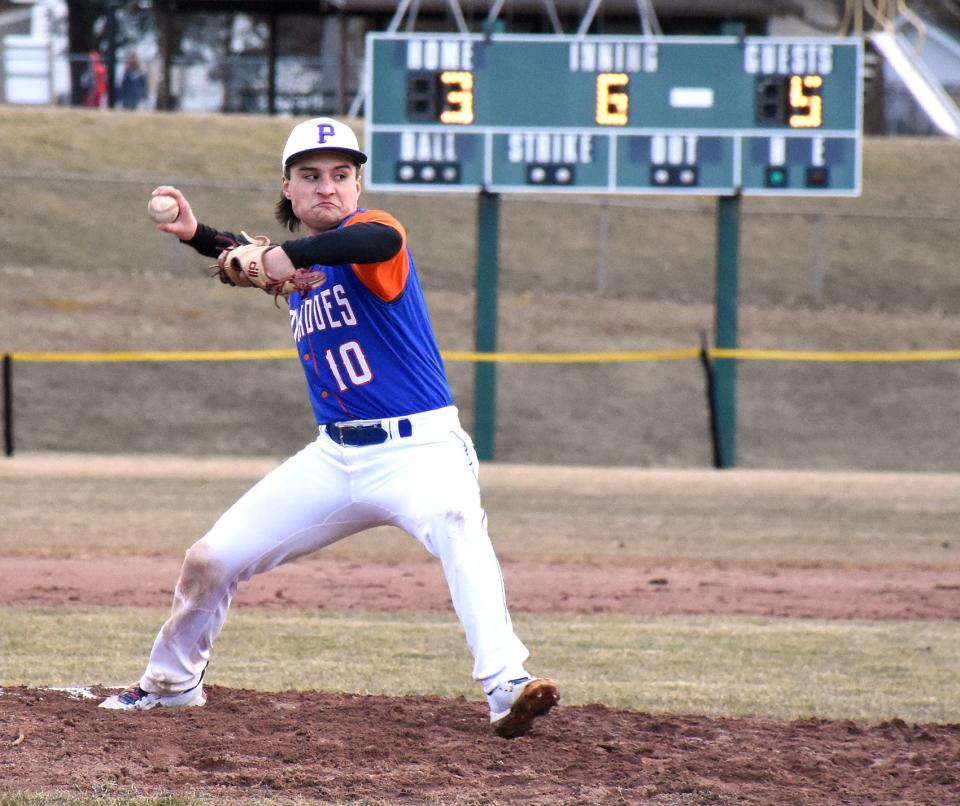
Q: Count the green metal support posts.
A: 2